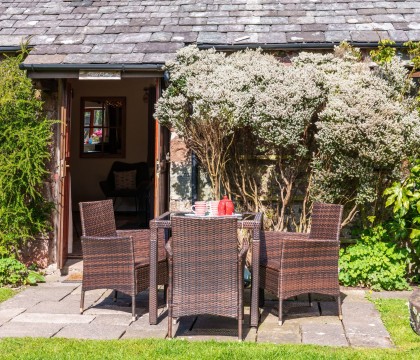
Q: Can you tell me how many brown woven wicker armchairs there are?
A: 3